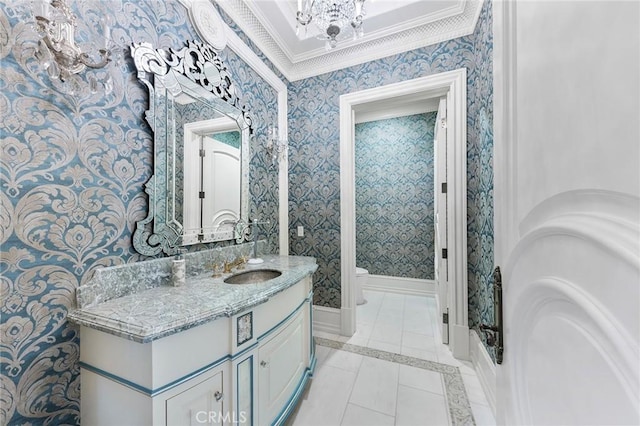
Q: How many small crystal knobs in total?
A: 2